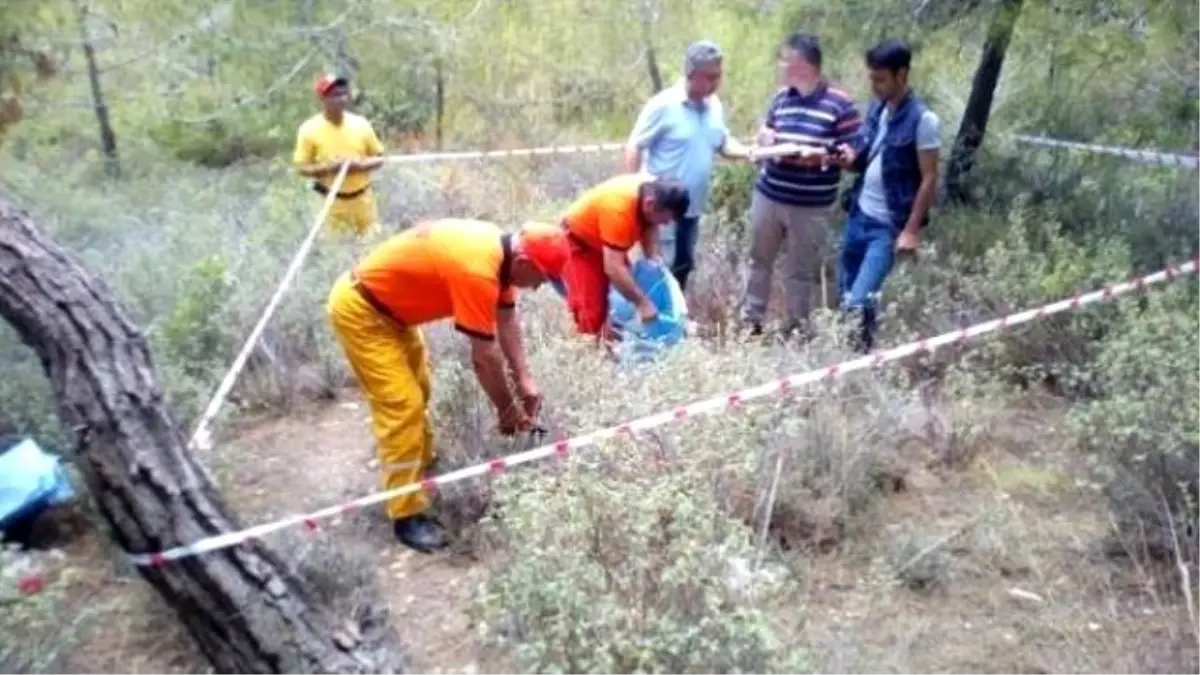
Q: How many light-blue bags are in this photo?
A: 2